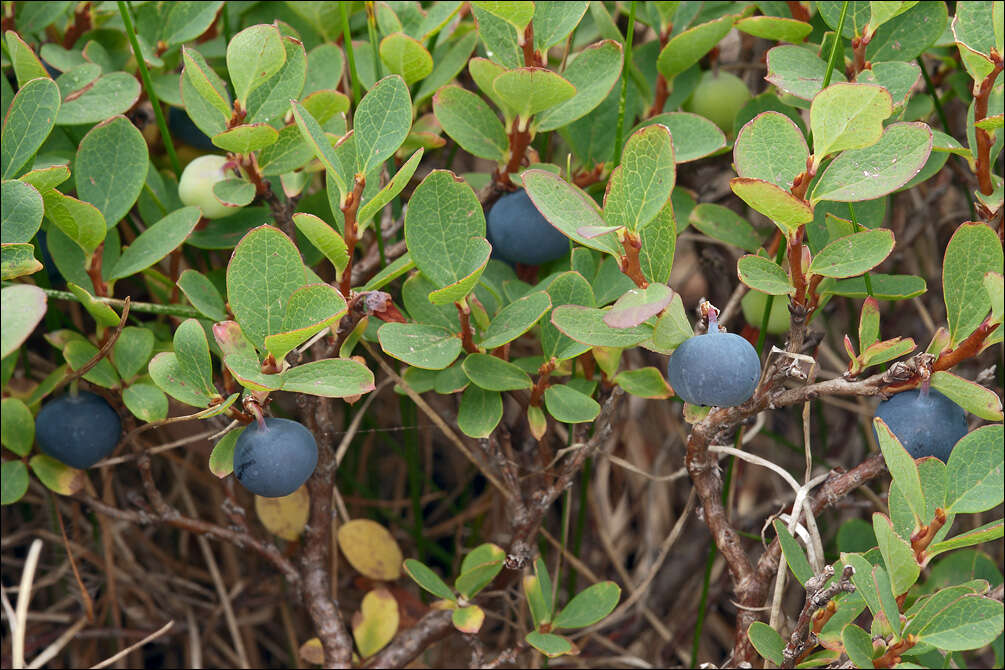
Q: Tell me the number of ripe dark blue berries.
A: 5